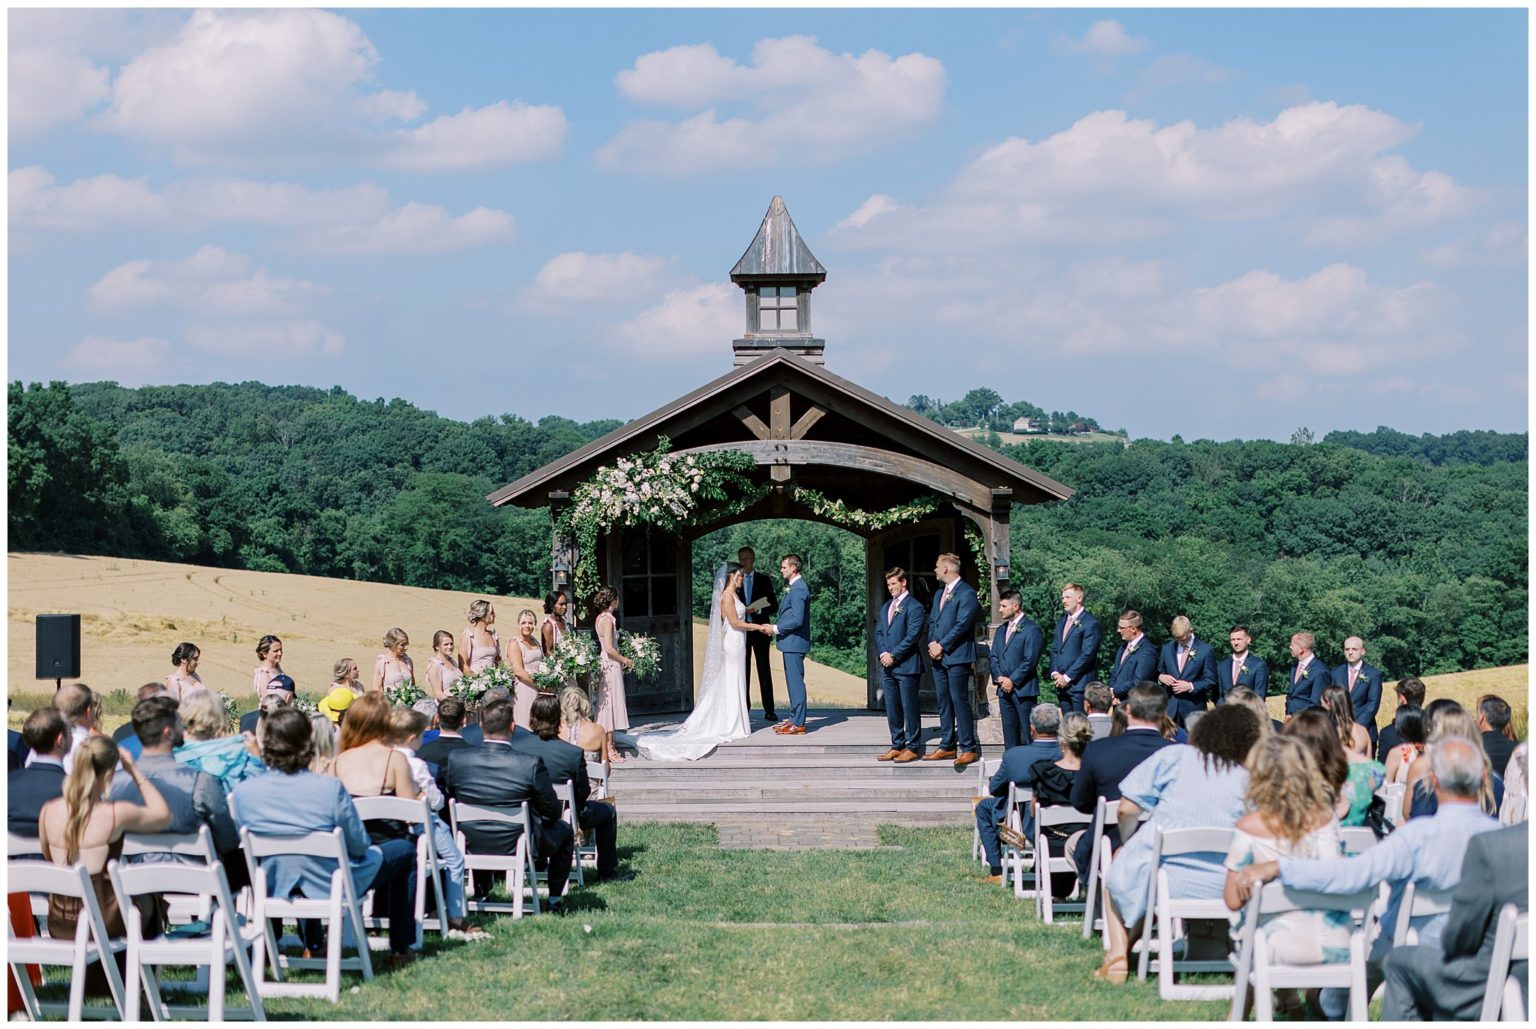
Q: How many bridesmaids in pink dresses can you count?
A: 9